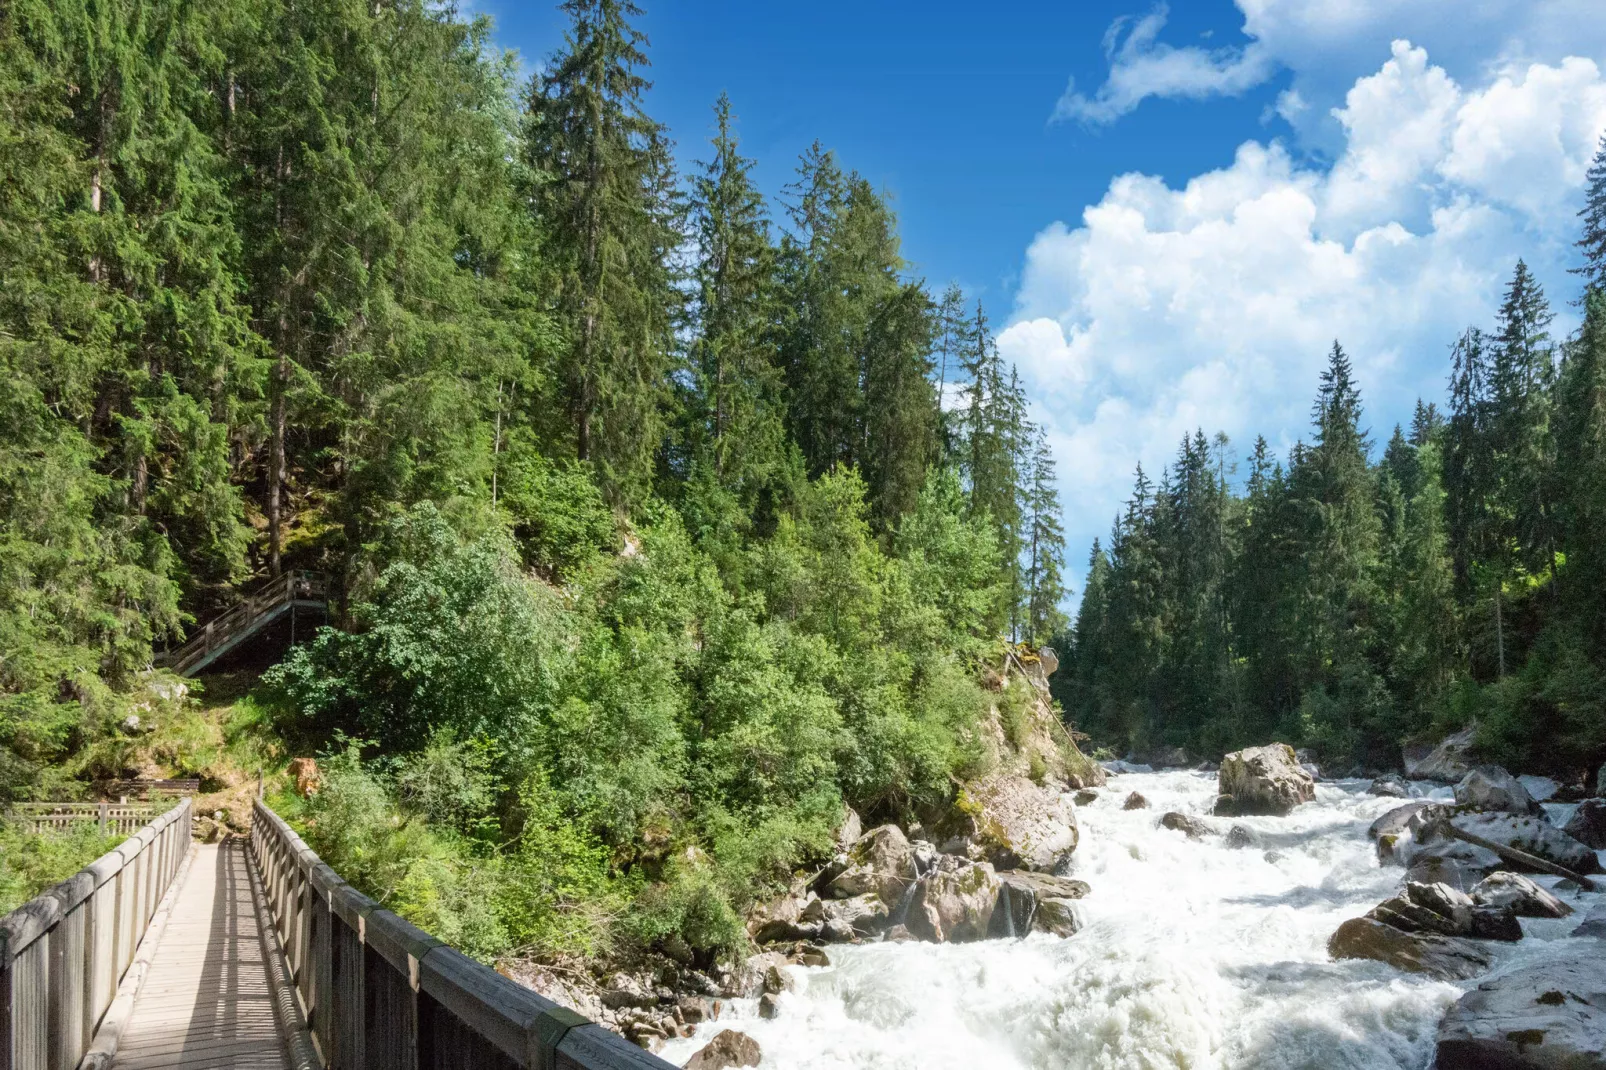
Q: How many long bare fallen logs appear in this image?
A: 2